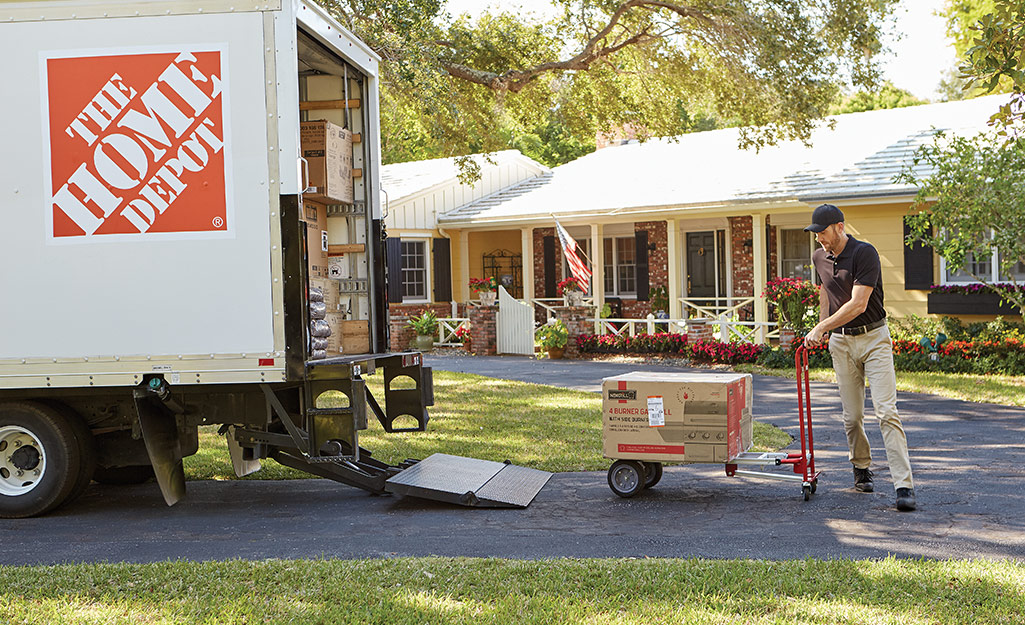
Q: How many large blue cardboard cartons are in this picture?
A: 0